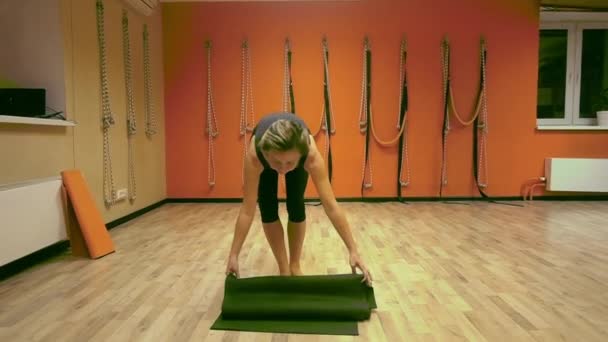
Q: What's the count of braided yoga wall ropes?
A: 11